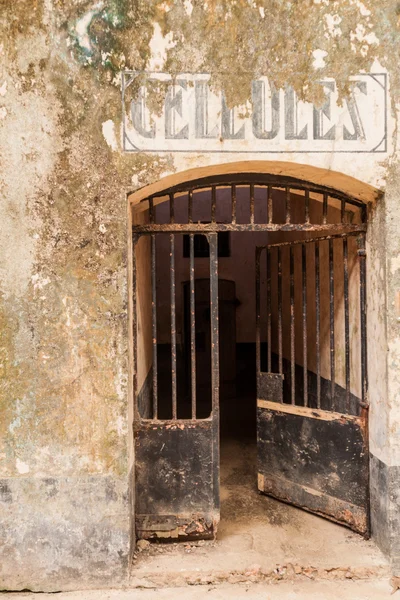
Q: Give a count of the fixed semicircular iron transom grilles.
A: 1